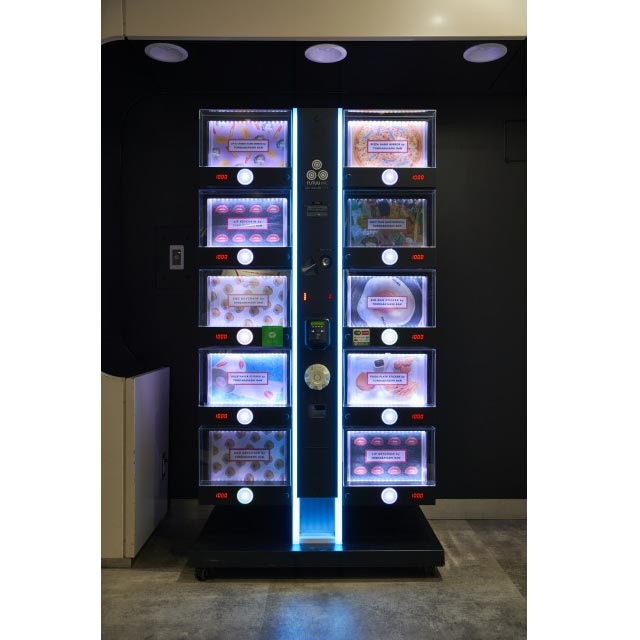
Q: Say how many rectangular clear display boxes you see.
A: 10